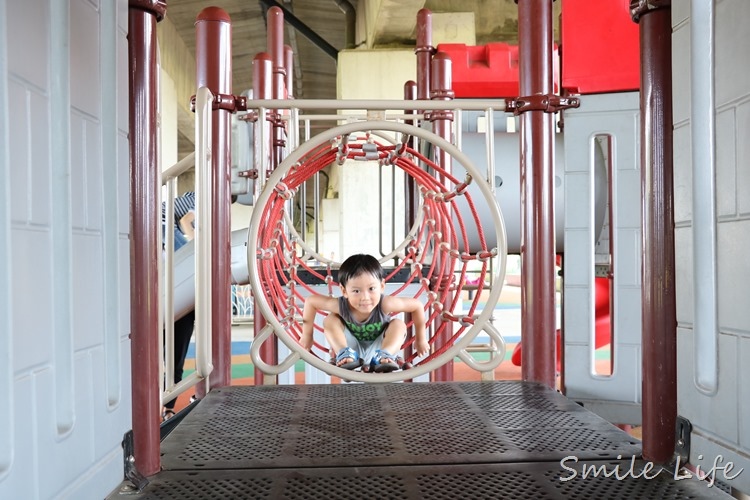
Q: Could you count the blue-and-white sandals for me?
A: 2